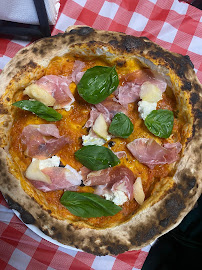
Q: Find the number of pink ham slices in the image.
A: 7